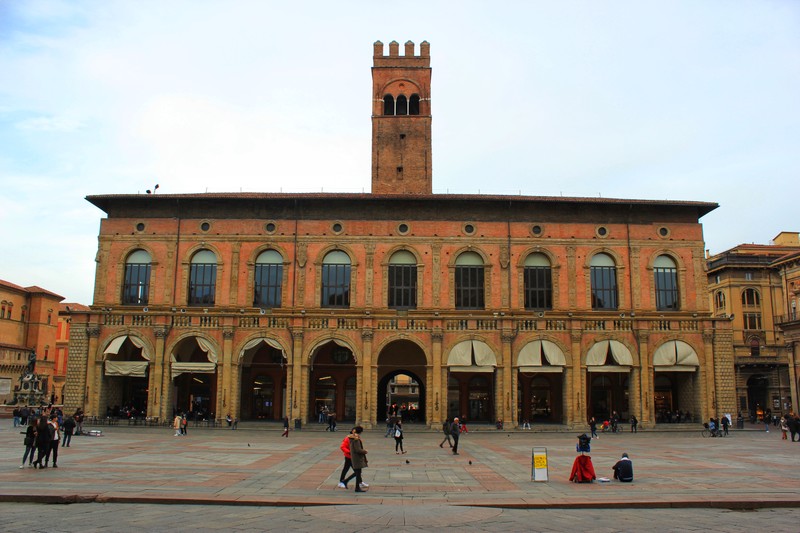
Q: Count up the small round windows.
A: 9